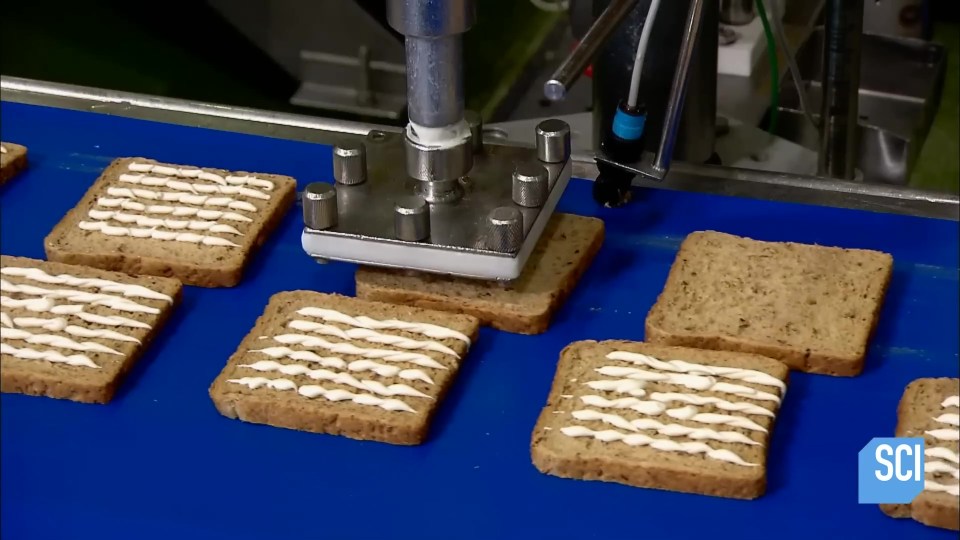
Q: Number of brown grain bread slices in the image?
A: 8